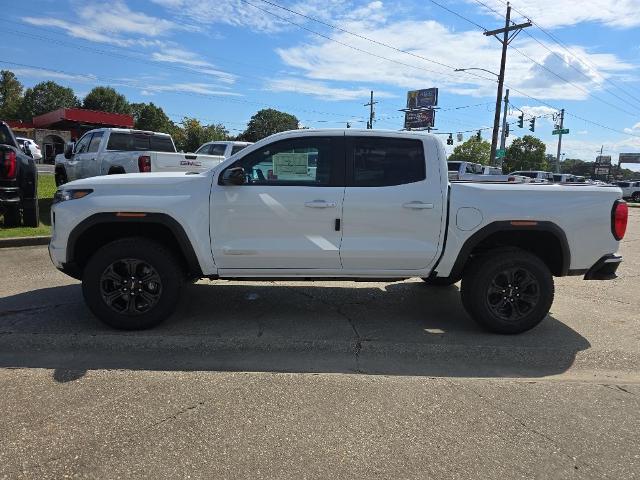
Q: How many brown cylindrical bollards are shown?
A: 0